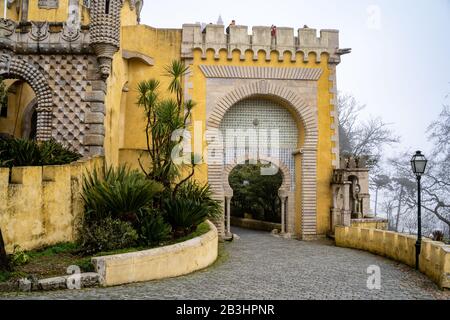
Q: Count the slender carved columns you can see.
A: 2